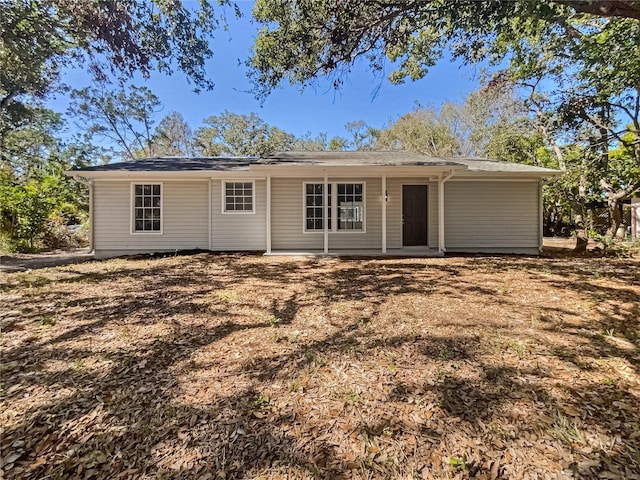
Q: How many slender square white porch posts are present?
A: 4